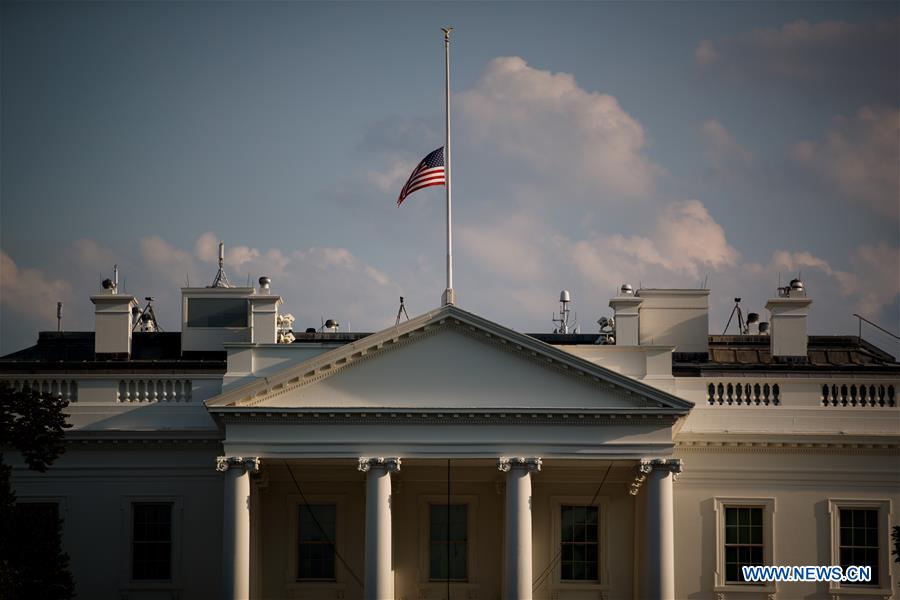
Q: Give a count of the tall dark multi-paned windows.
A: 7